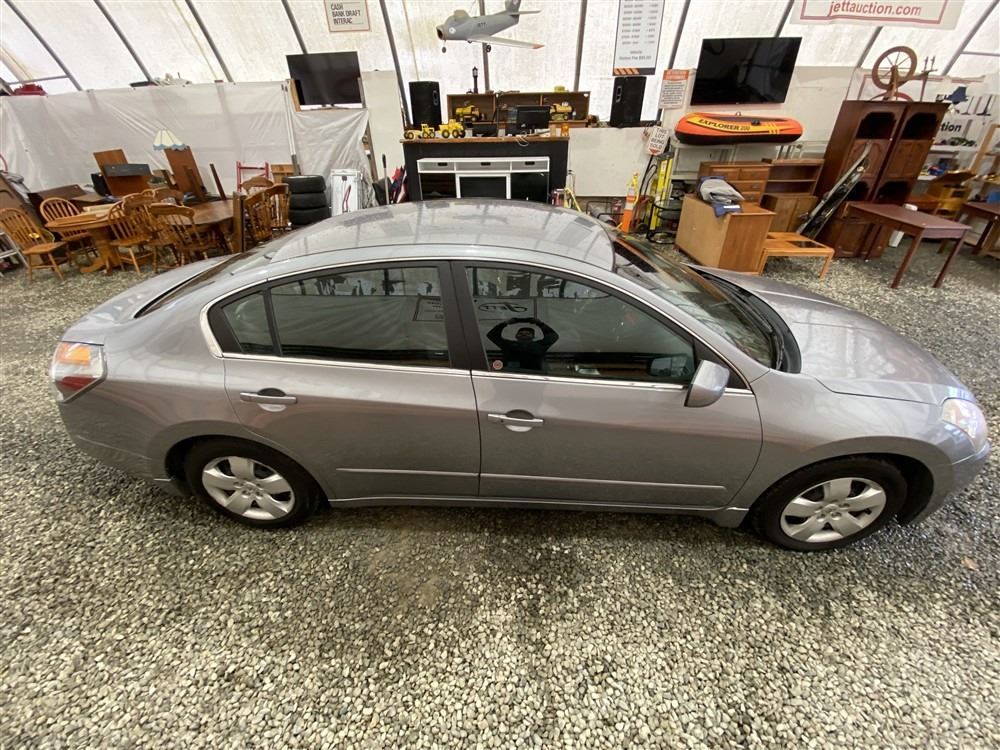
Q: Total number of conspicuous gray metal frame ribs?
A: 11